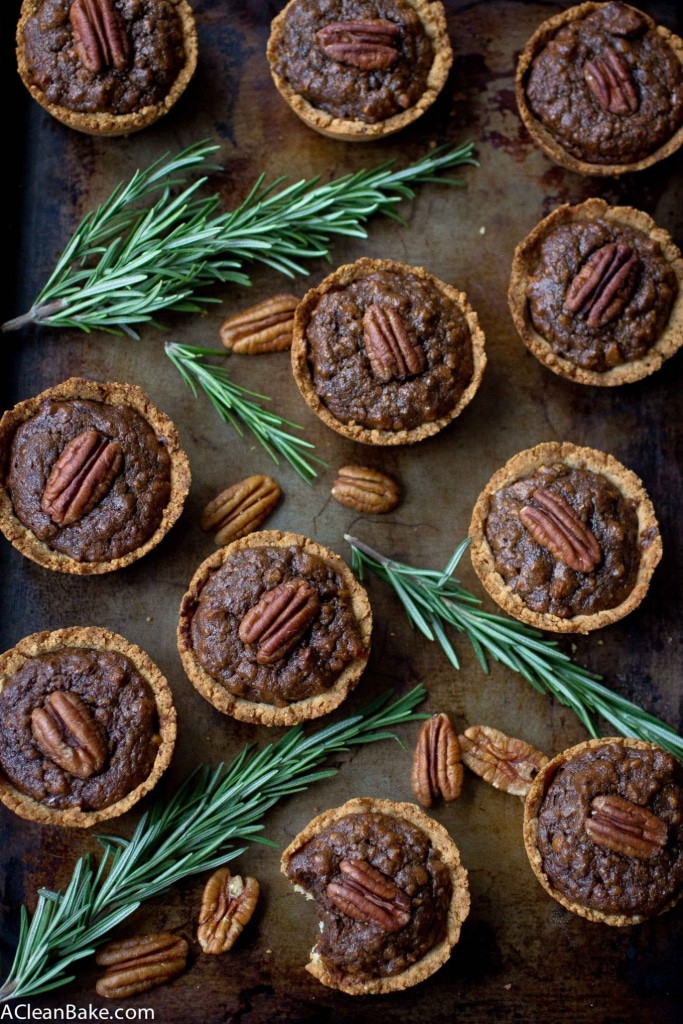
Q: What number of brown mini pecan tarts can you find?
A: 11